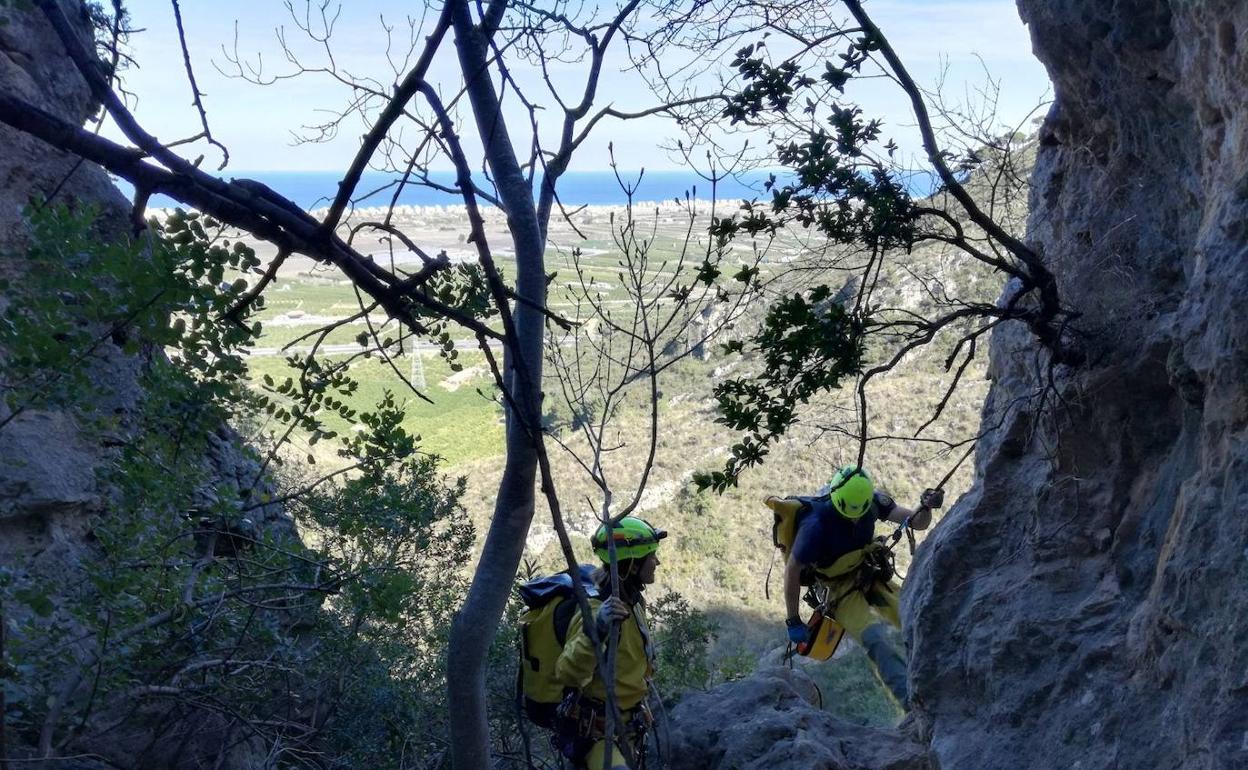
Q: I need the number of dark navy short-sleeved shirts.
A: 1